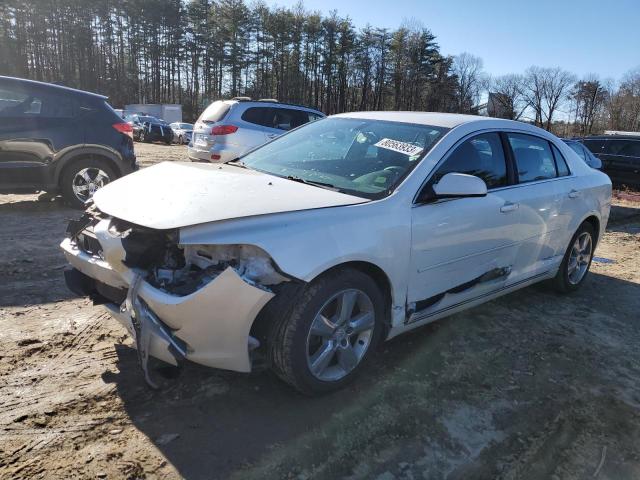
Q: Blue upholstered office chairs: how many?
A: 0